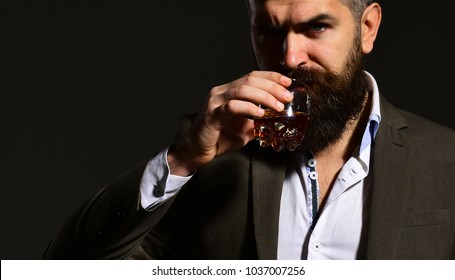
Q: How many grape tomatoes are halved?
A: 0